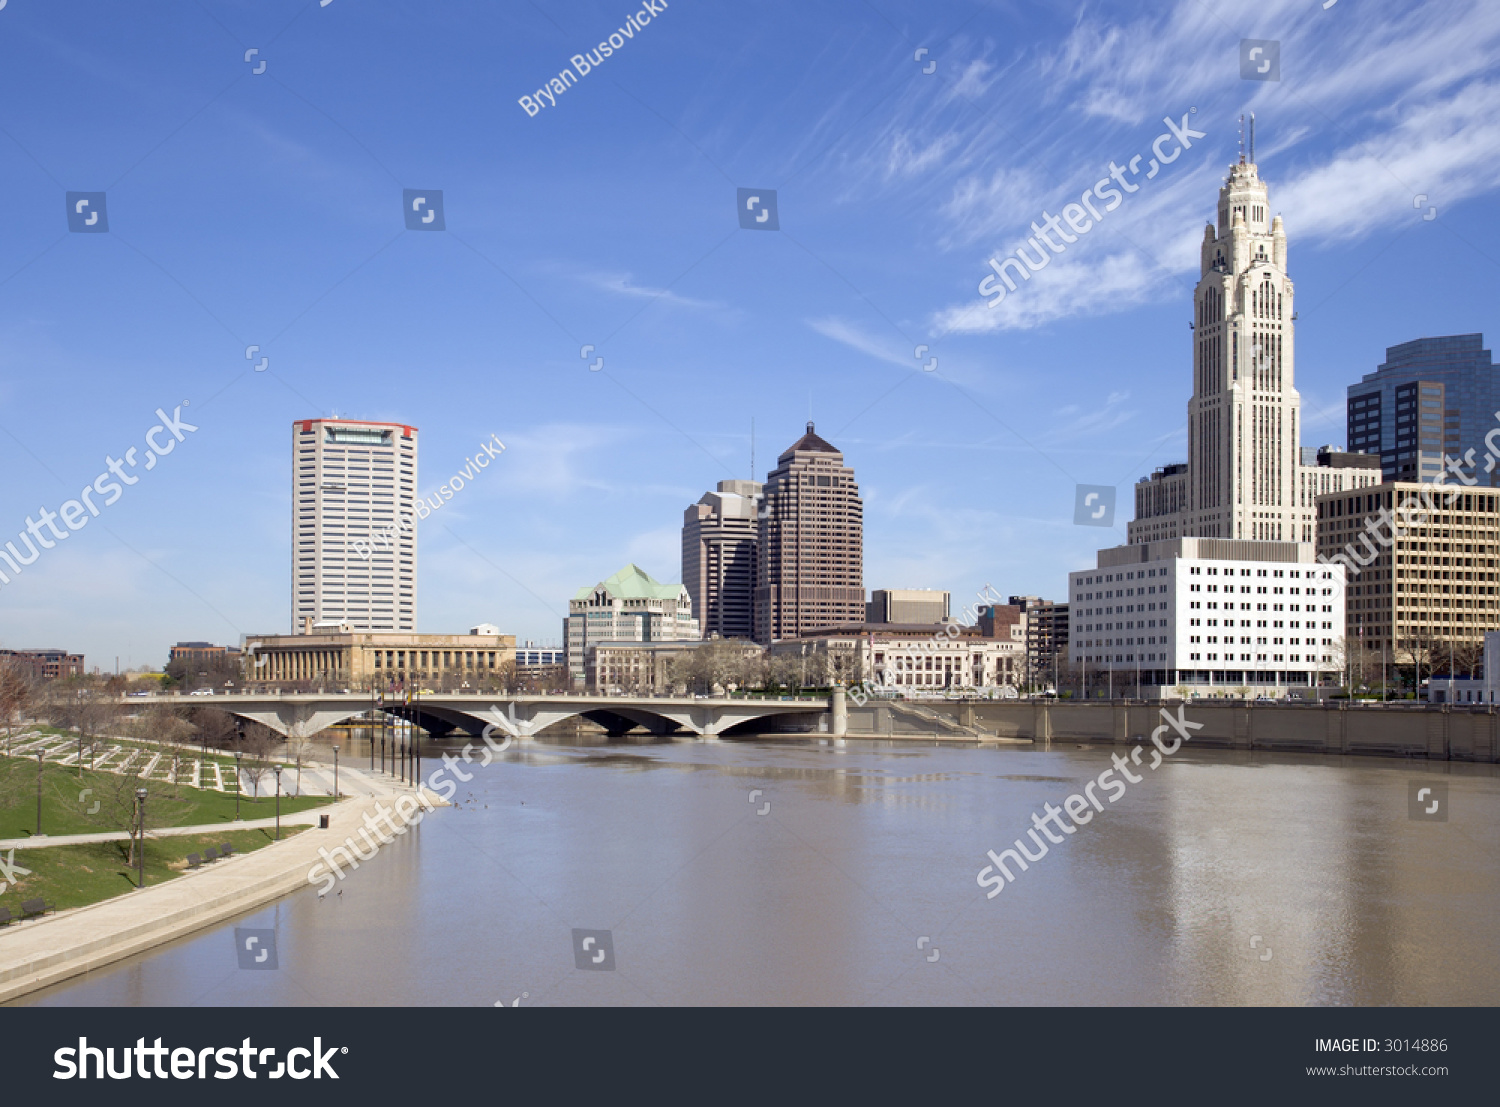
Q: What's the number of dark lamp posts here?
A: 5